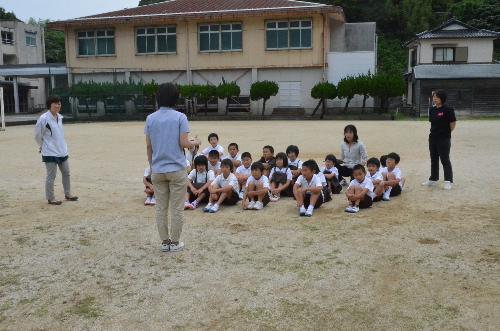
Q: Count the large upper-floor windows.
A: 4